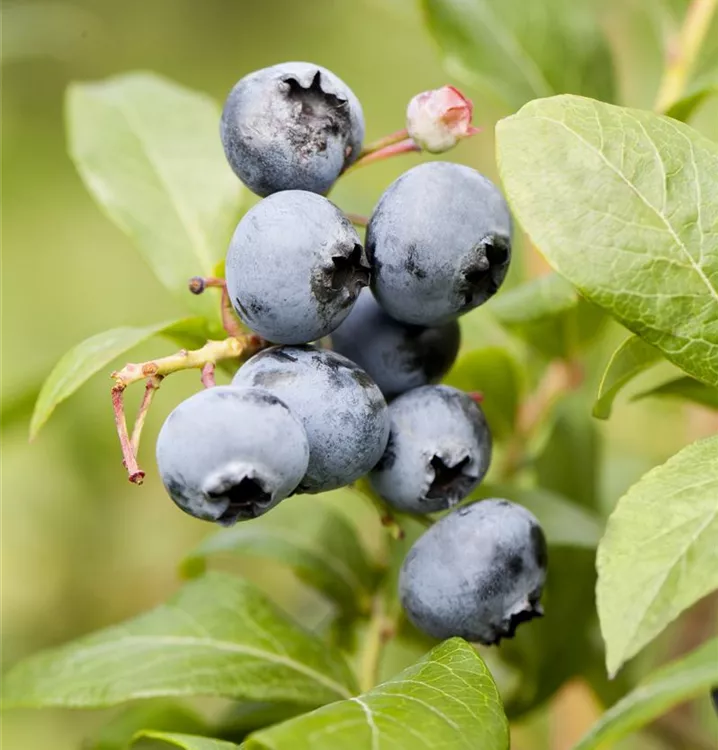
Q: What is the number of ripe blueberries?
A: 8